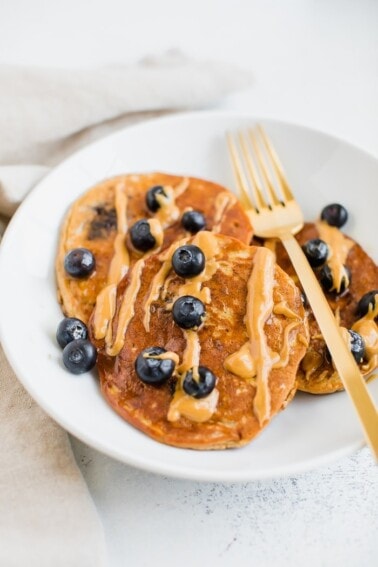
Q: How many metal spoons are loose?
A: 0